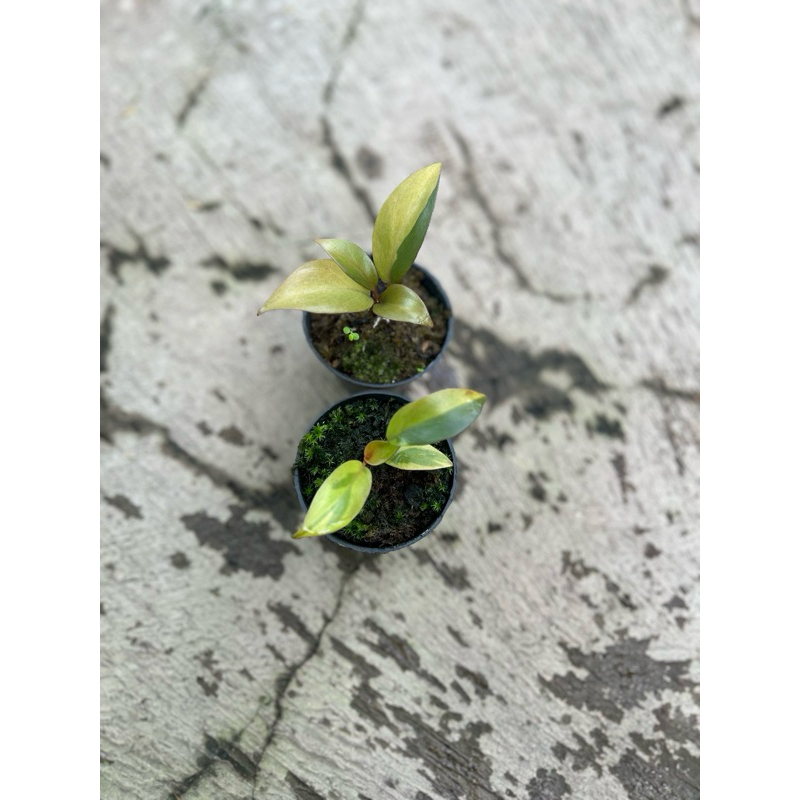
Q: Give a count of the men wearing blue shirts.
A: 0